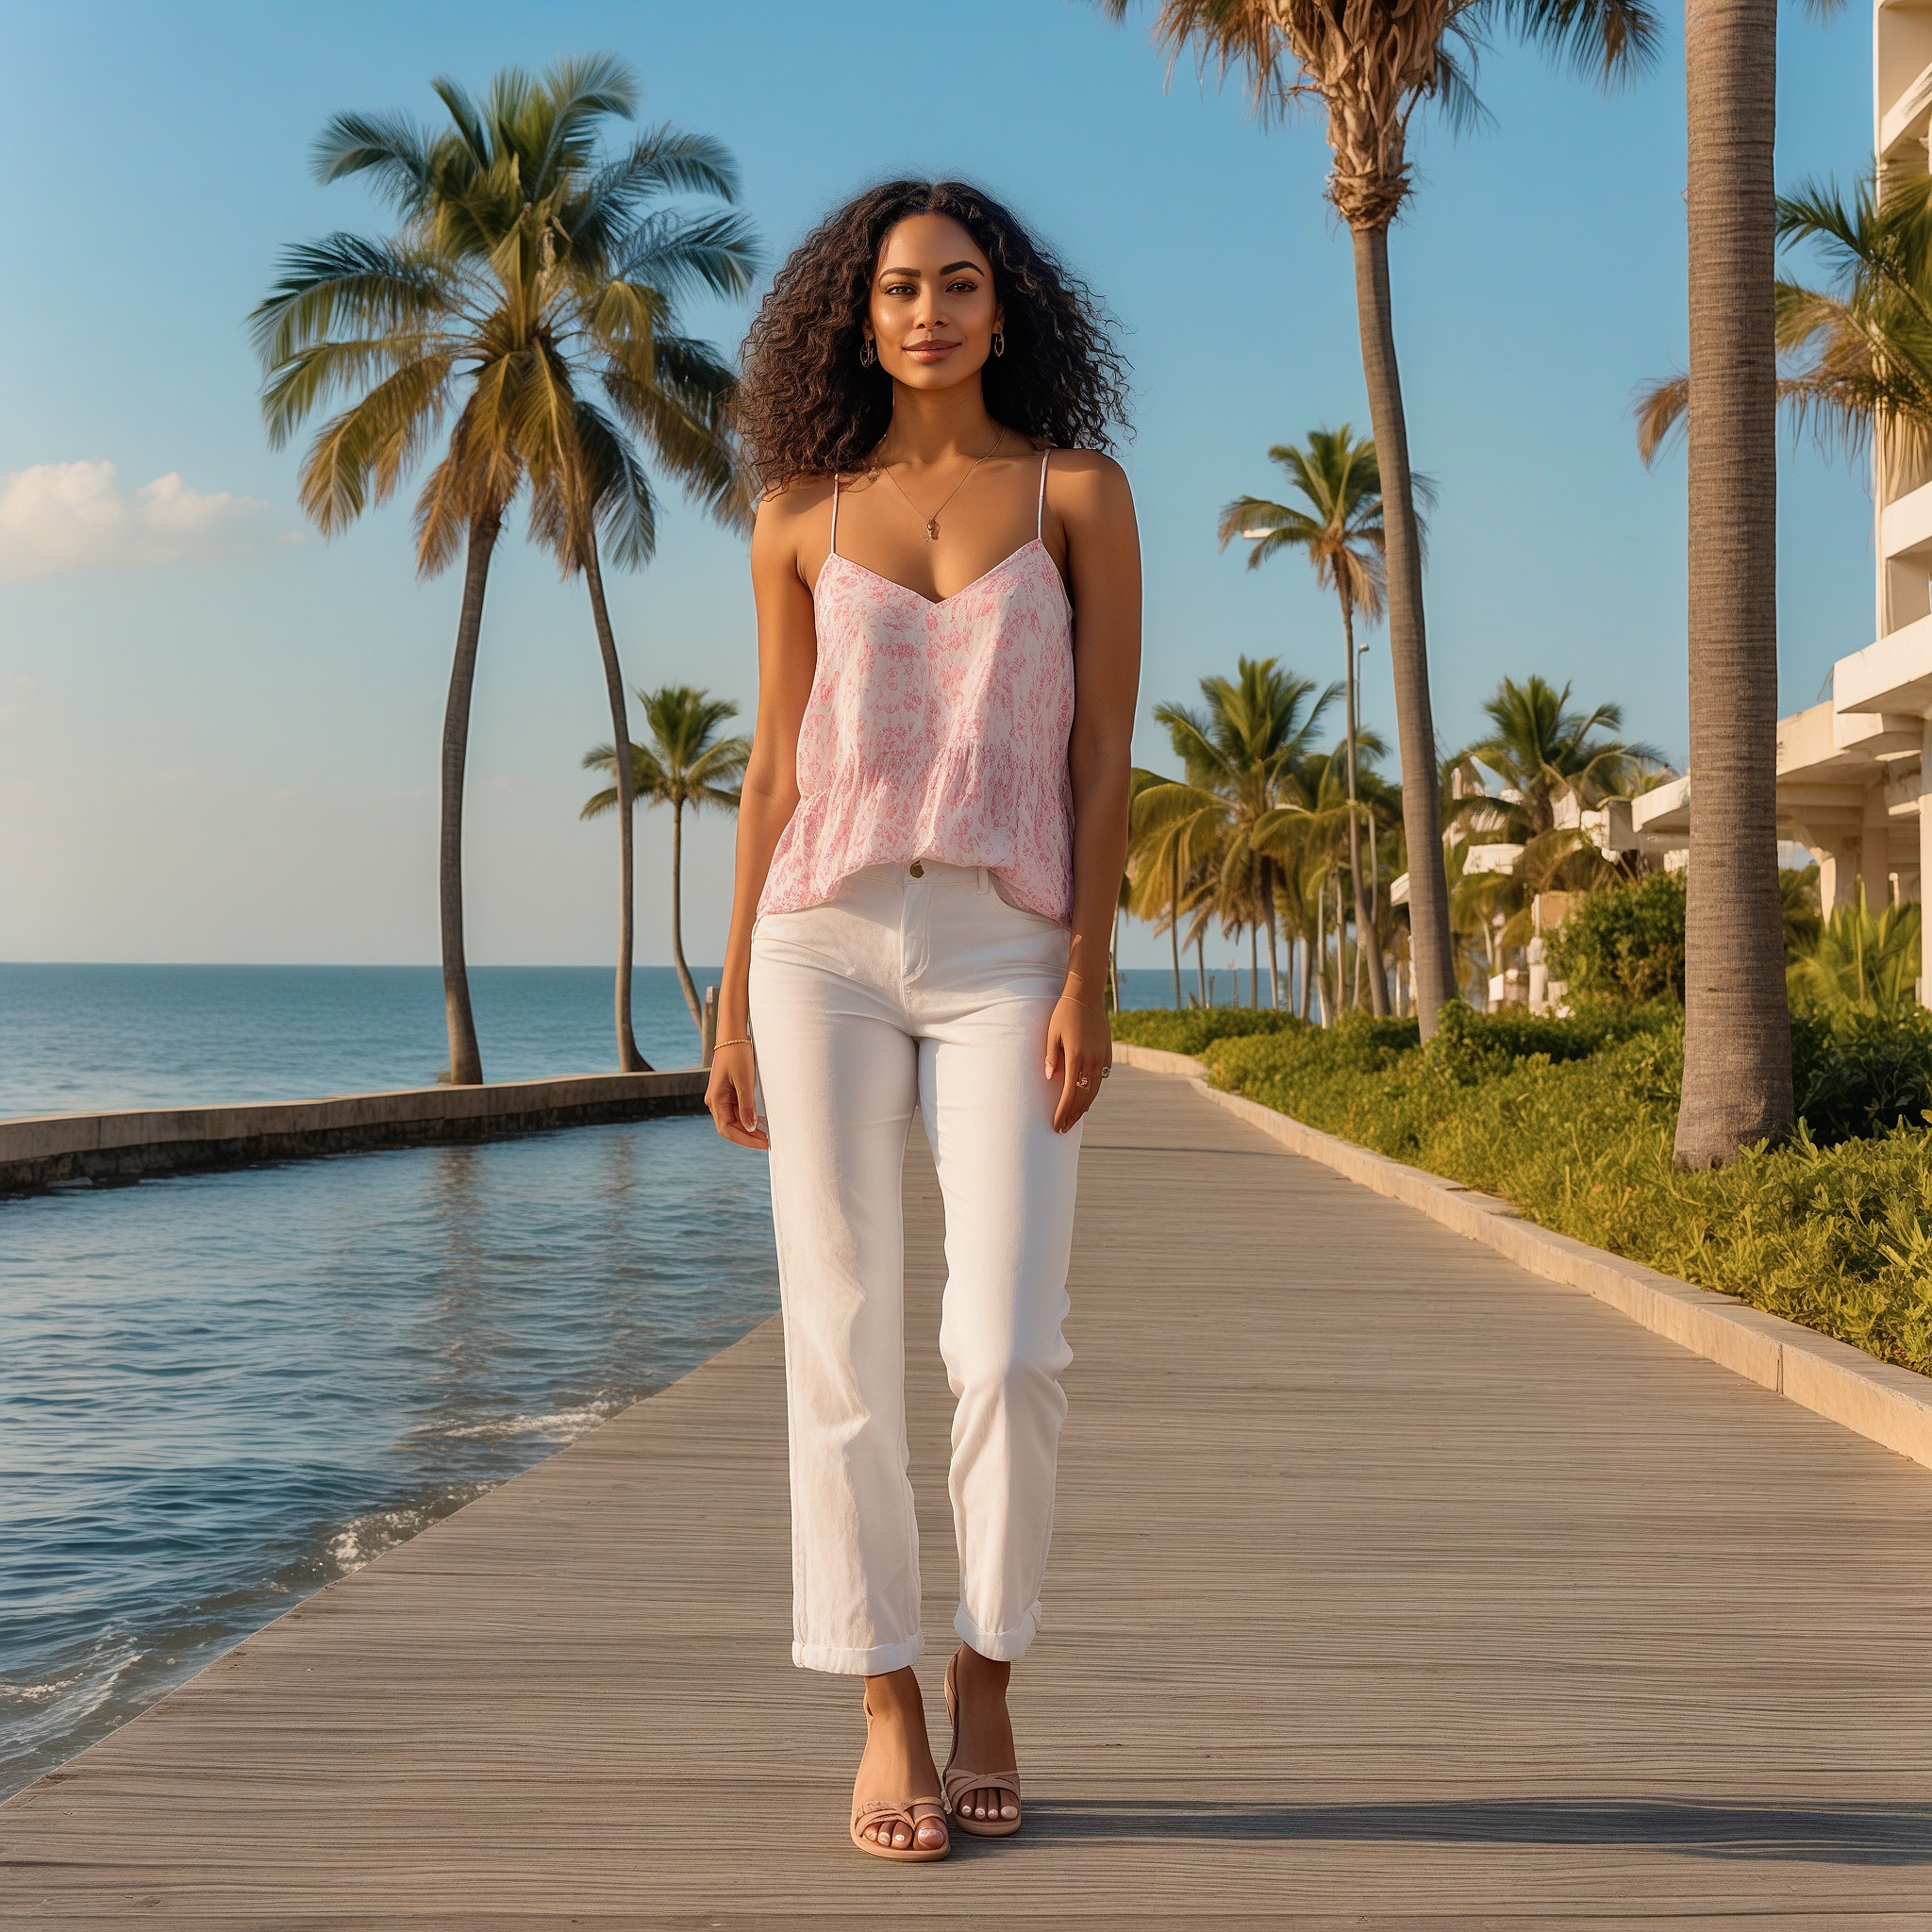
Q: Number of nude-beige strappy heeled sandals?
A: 2